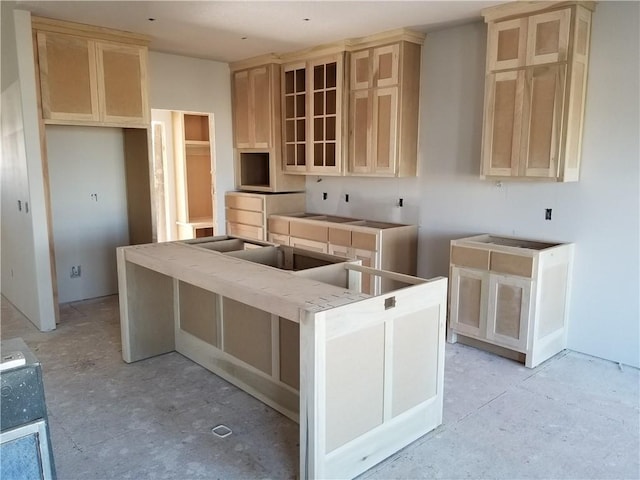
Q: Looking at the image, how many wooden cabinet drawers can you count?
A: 9